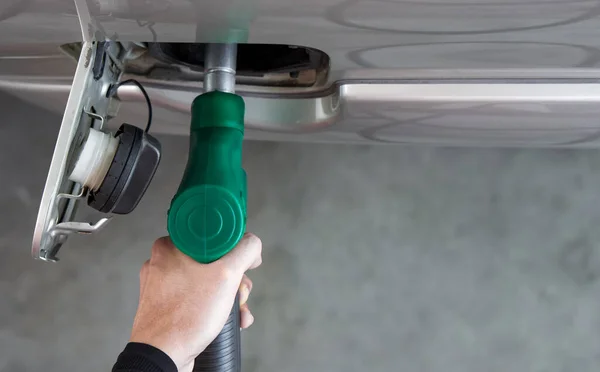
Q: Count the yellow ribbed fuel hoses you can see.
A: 0